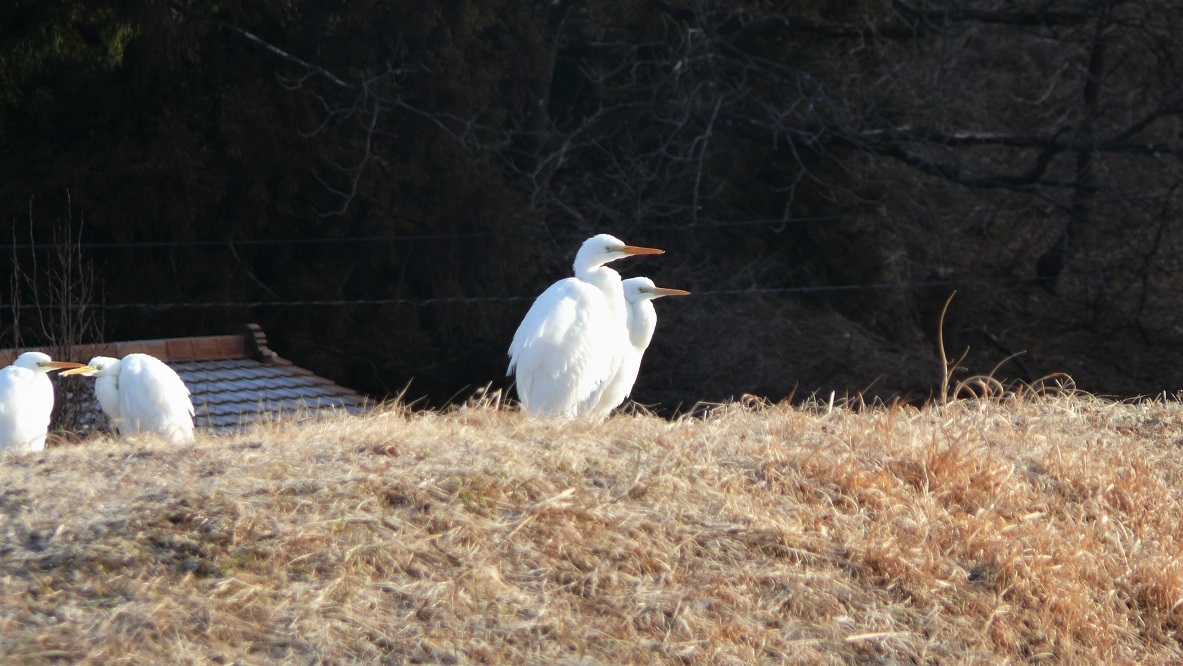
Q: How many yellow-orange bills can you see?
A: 4